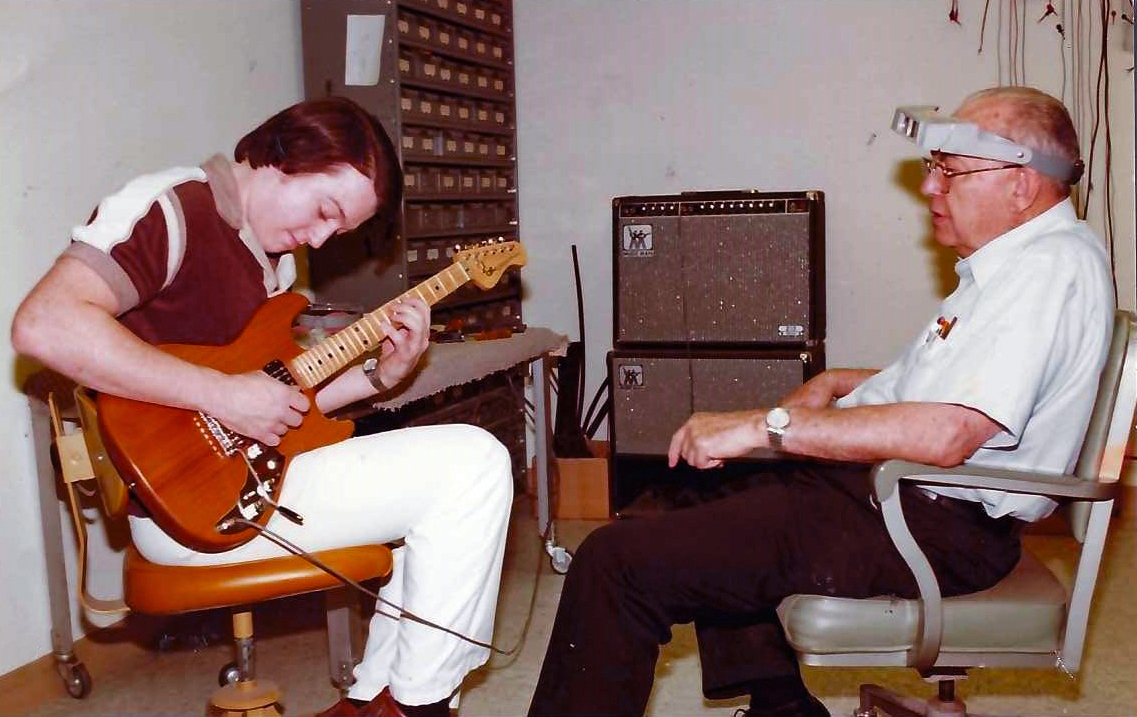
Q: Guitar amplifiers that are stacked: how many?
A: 2